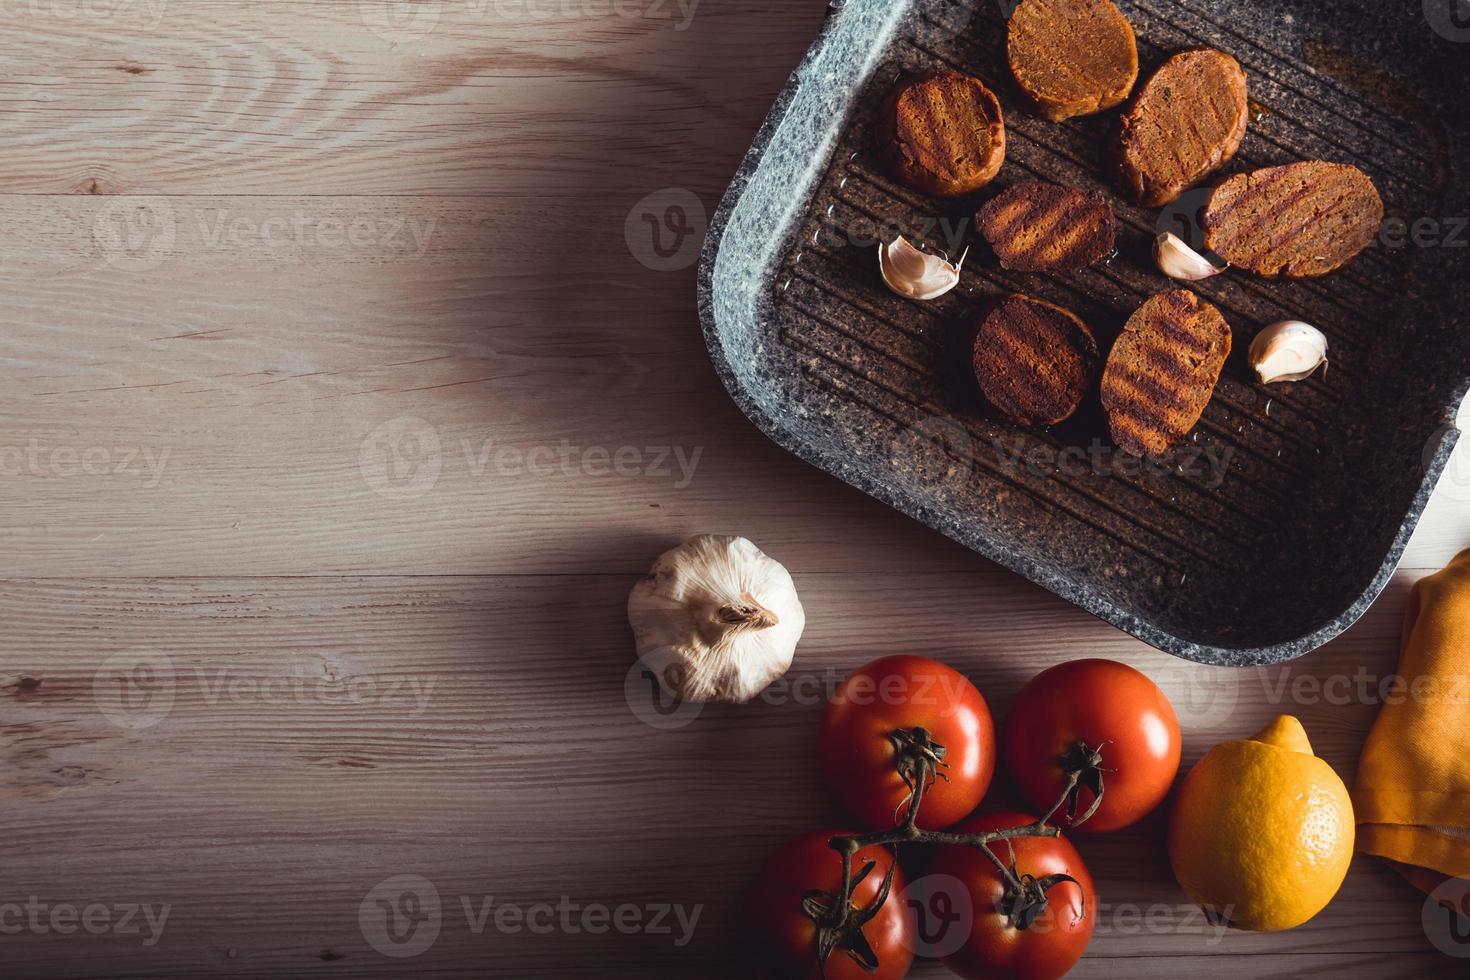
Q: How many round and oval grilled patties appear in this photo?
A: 7